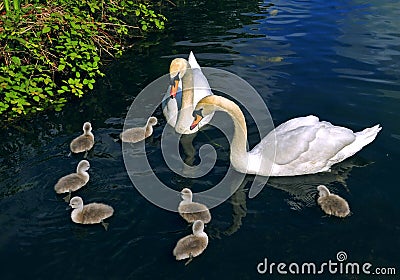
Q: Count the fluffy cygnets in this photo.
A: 7